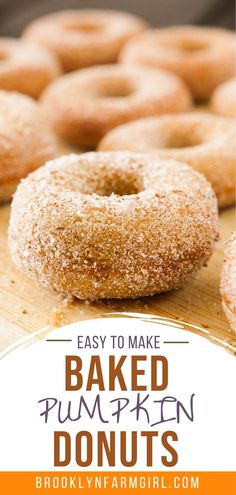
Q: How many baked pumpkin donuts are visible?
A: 9